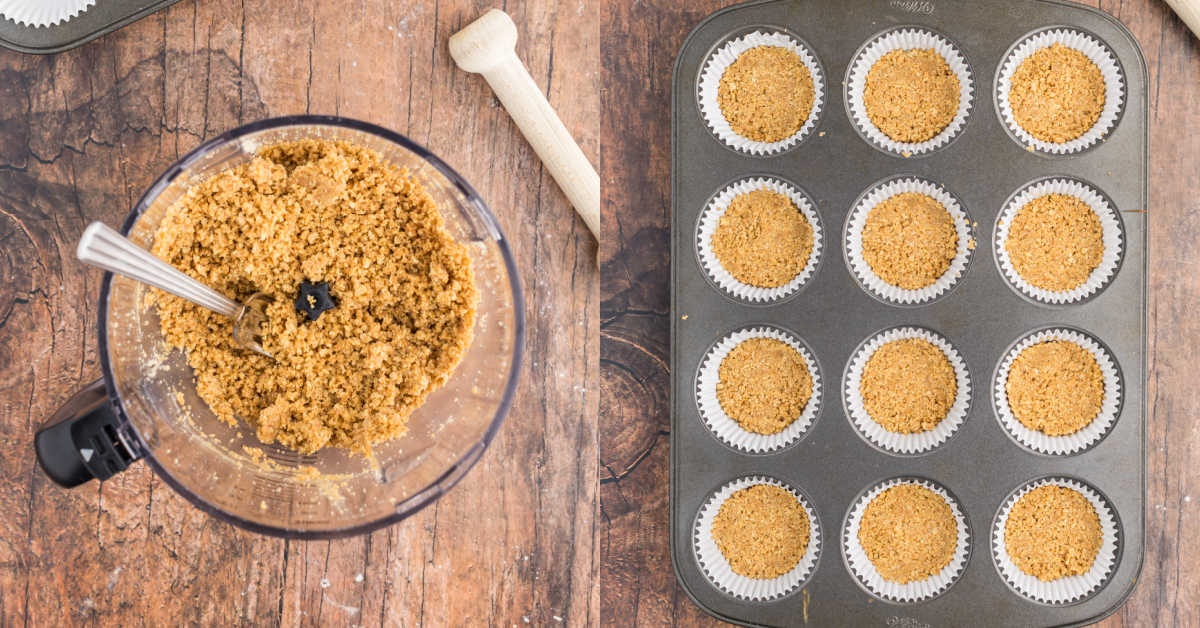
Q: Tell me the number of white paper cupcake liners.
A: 13